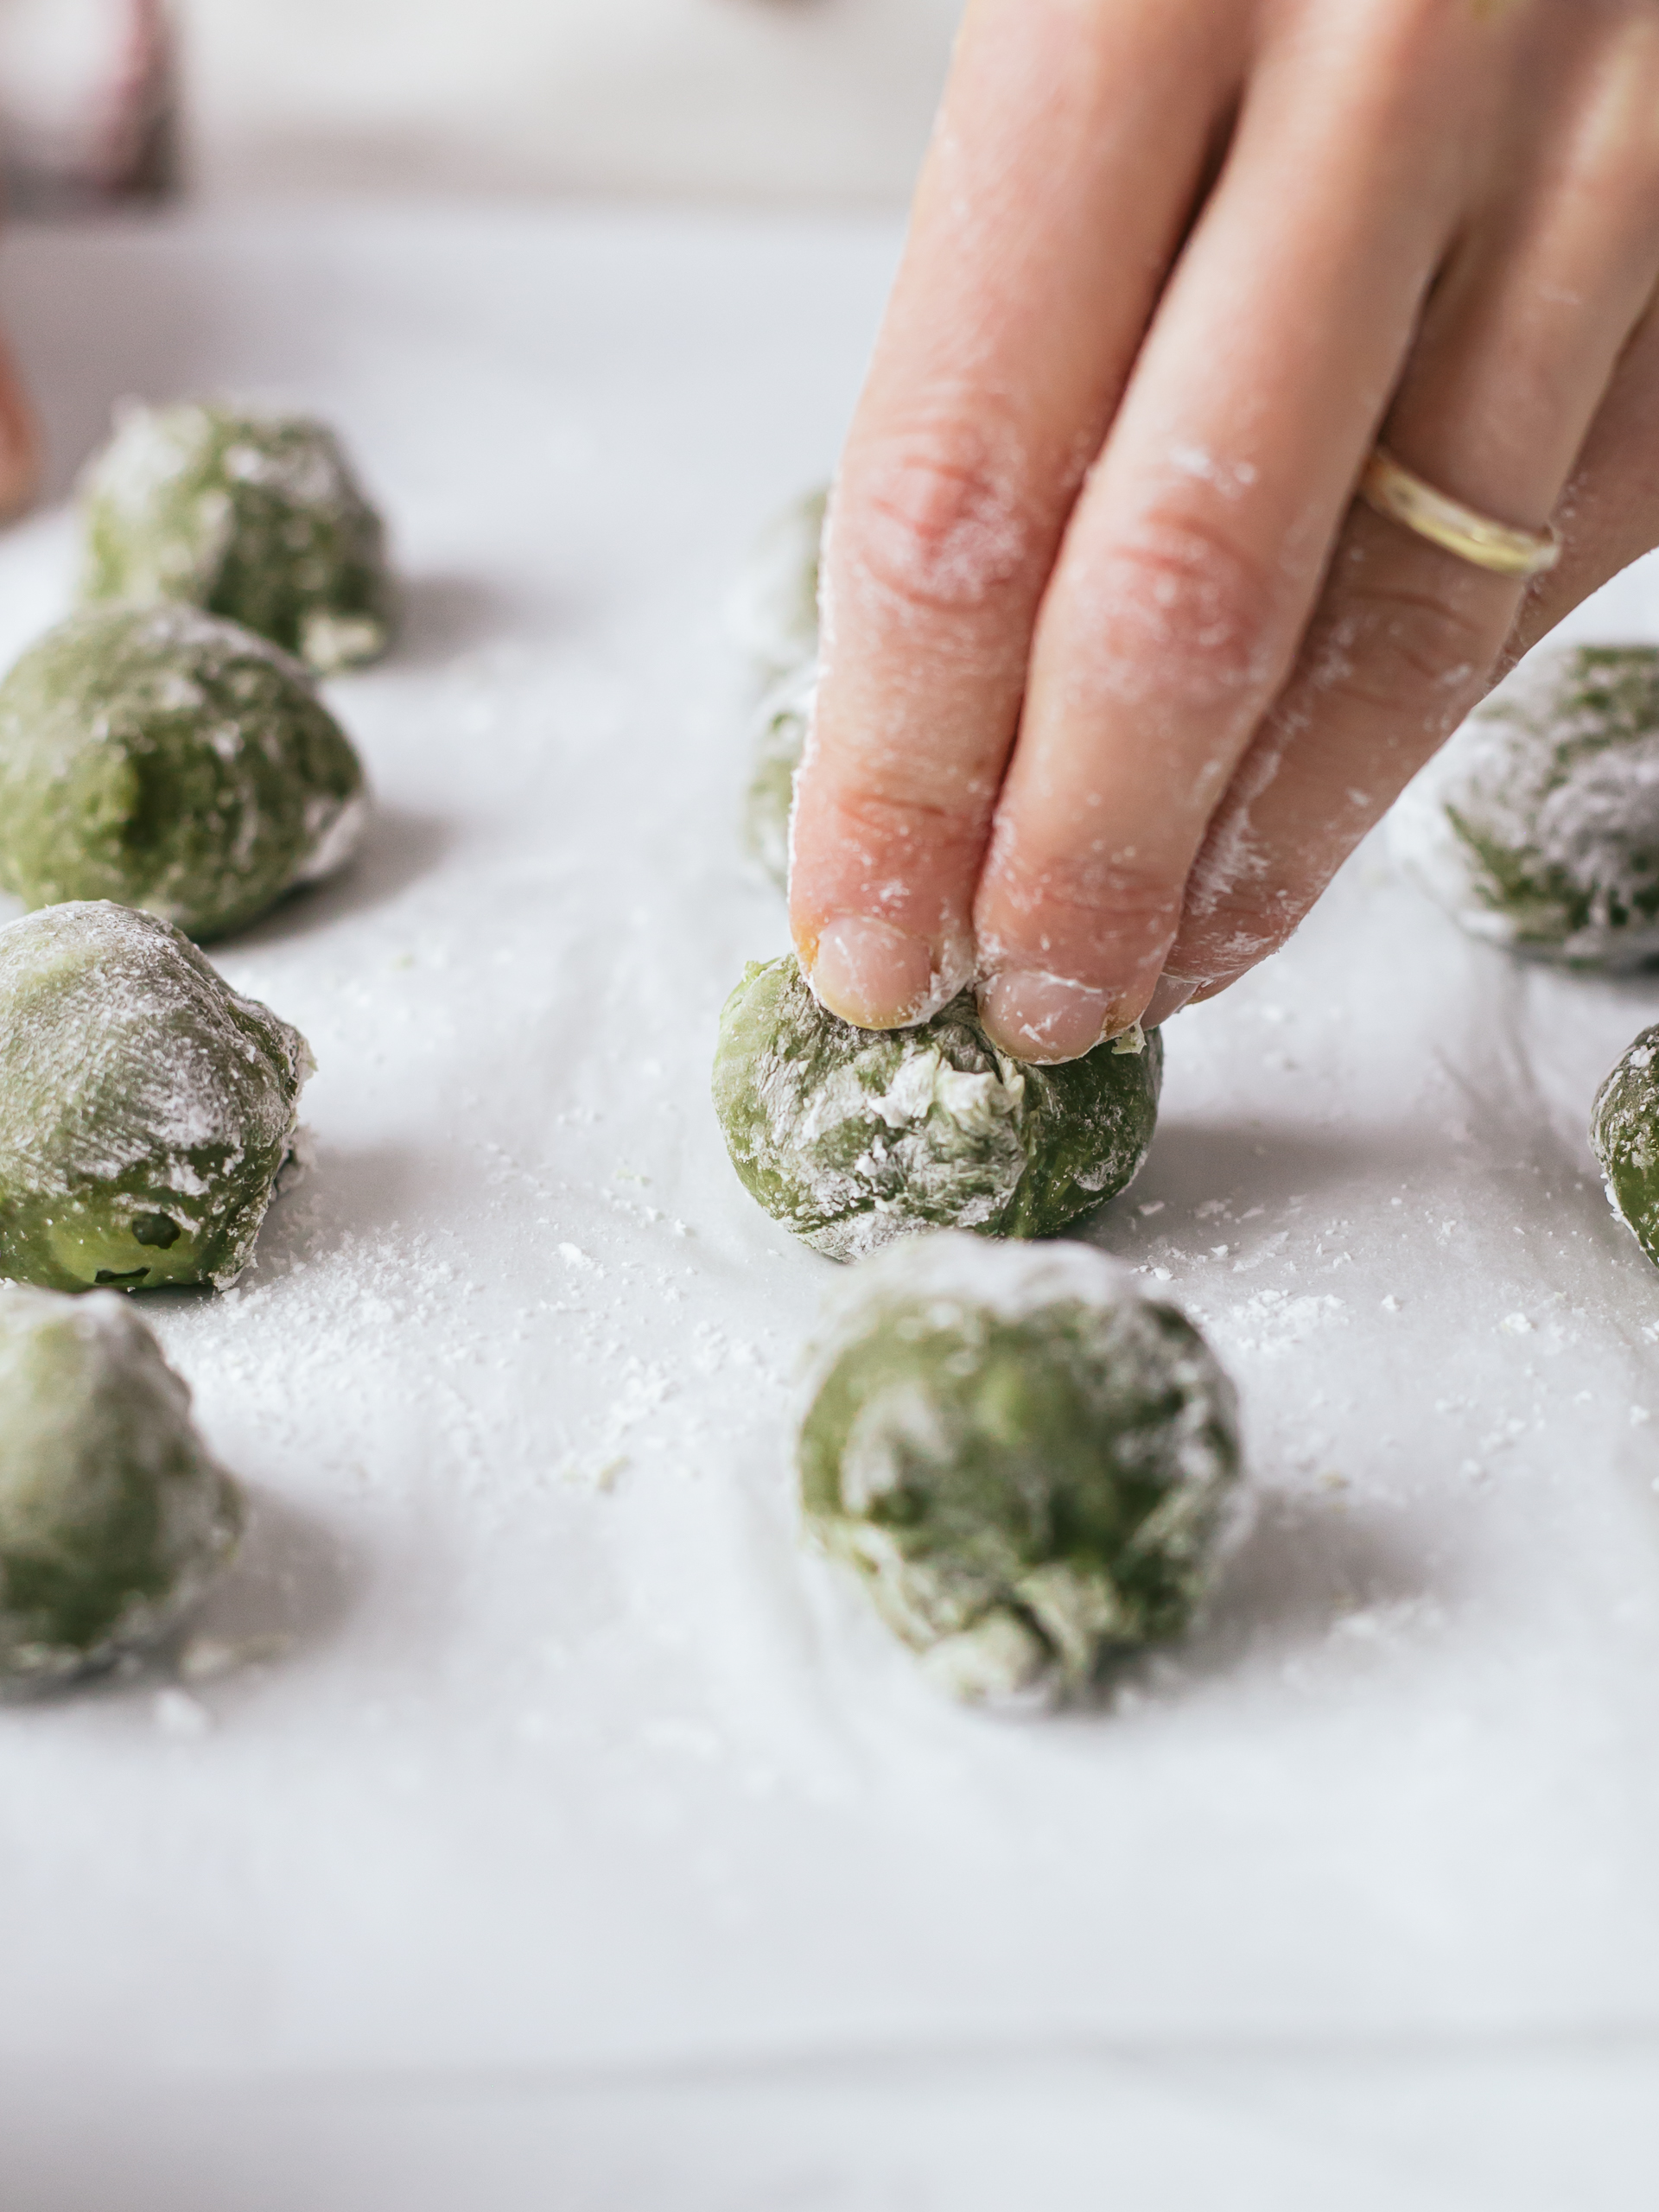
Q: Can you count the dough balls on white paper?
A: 10